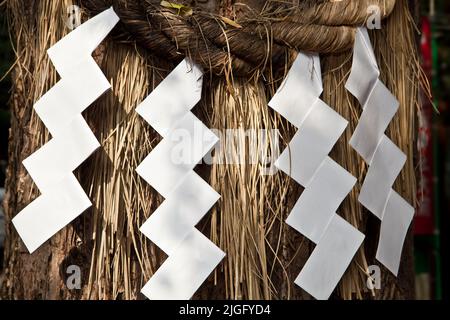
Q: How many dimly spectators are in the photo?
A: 0